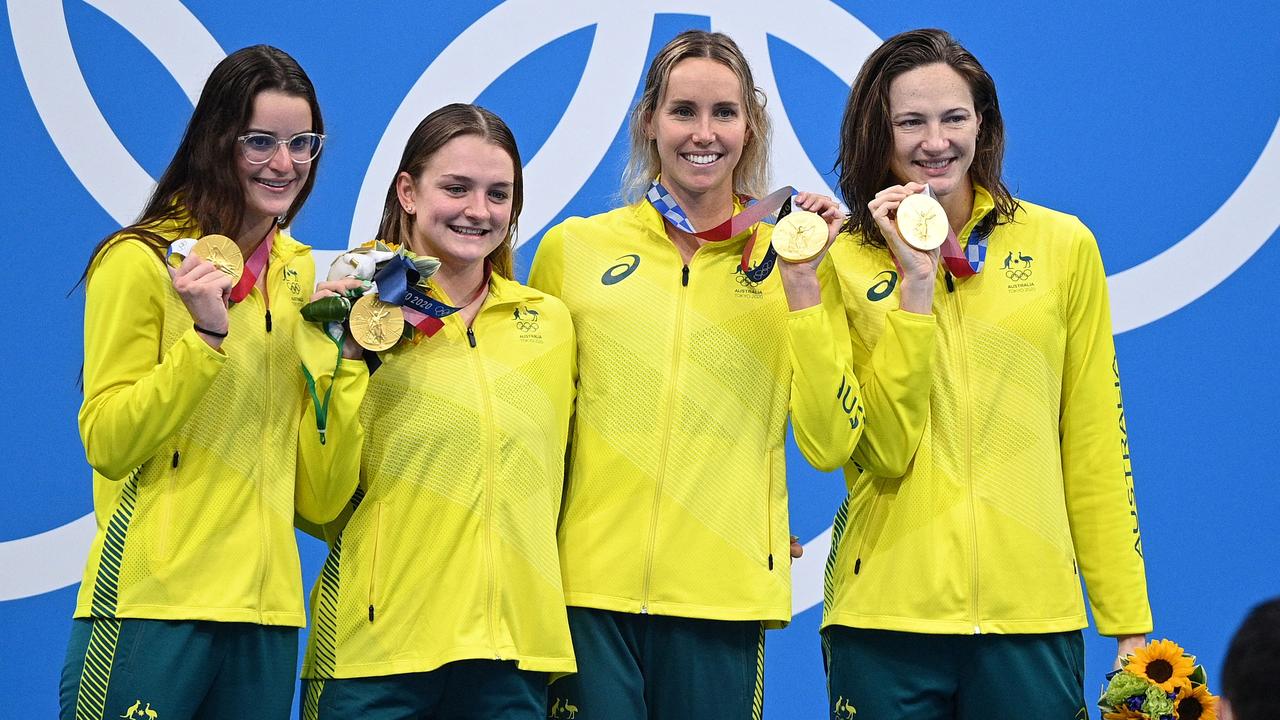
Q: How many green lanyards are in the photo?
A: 1